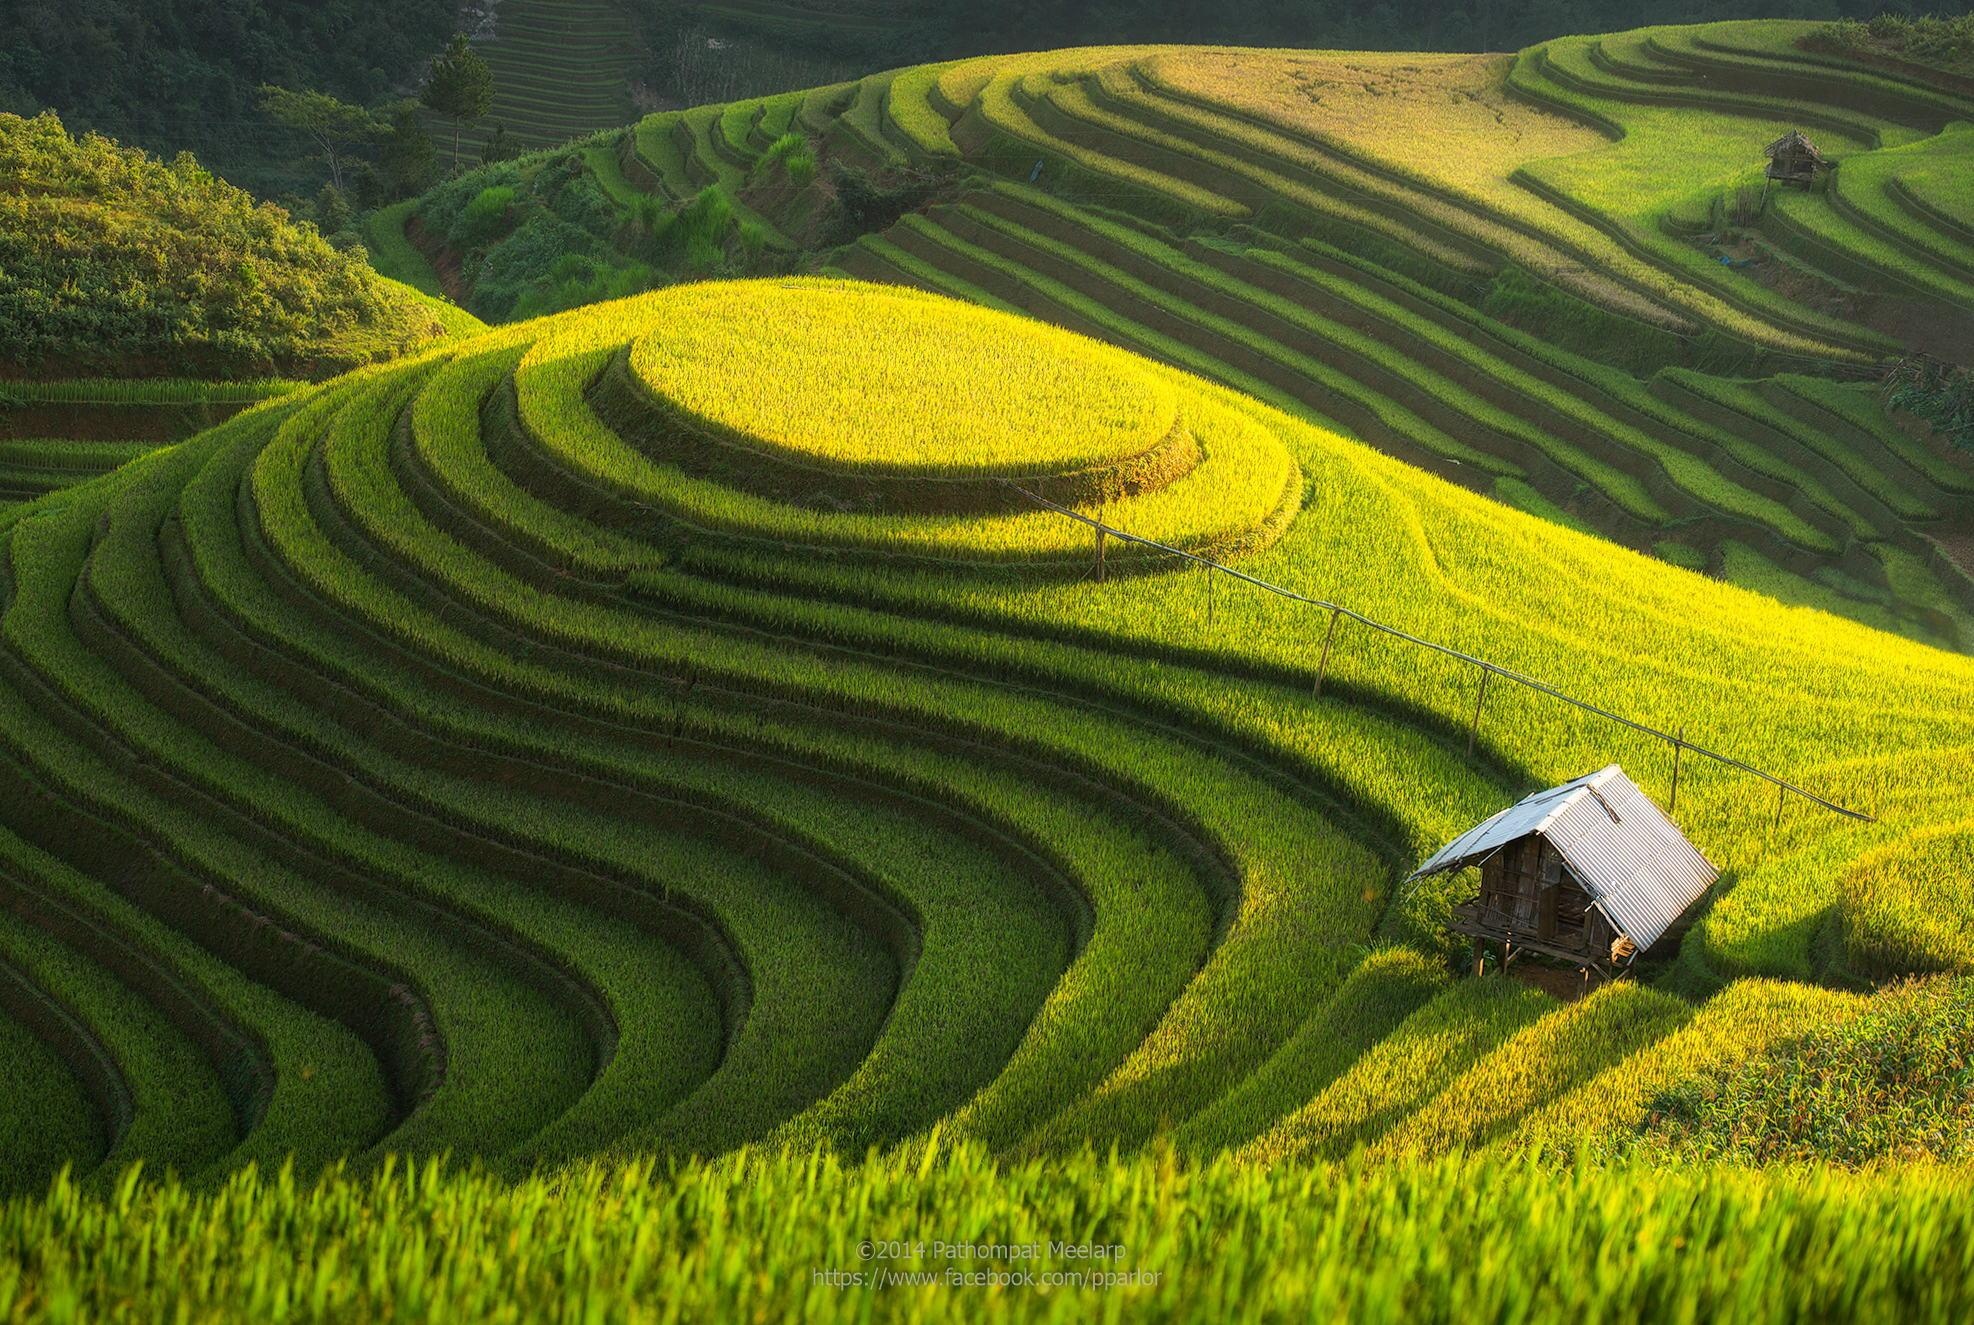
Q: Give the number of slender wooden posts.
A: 6